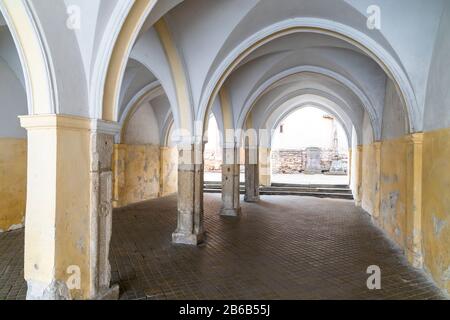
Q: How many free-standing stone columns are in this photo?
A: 4